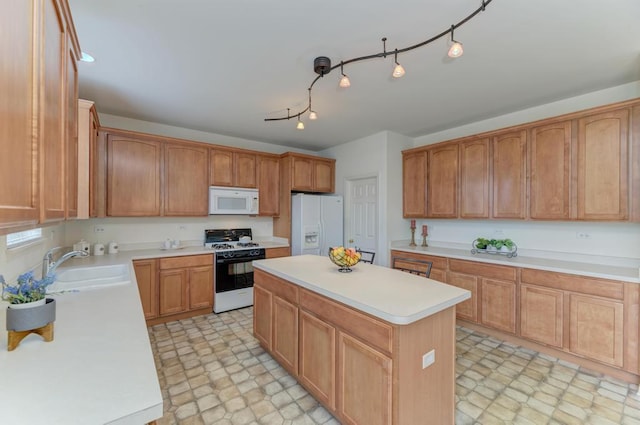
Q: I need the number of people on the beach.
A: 0